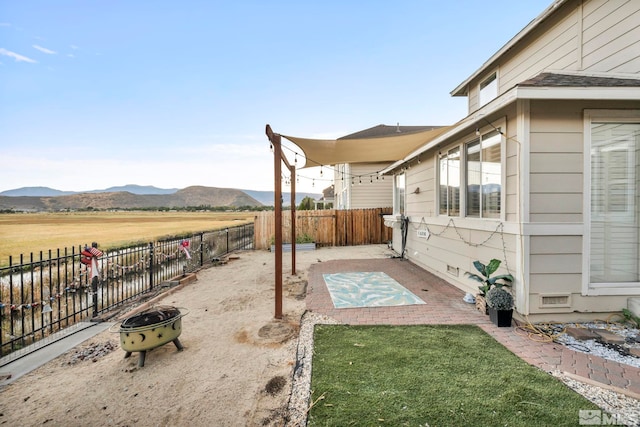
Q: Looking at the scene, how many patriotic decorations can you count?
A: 2